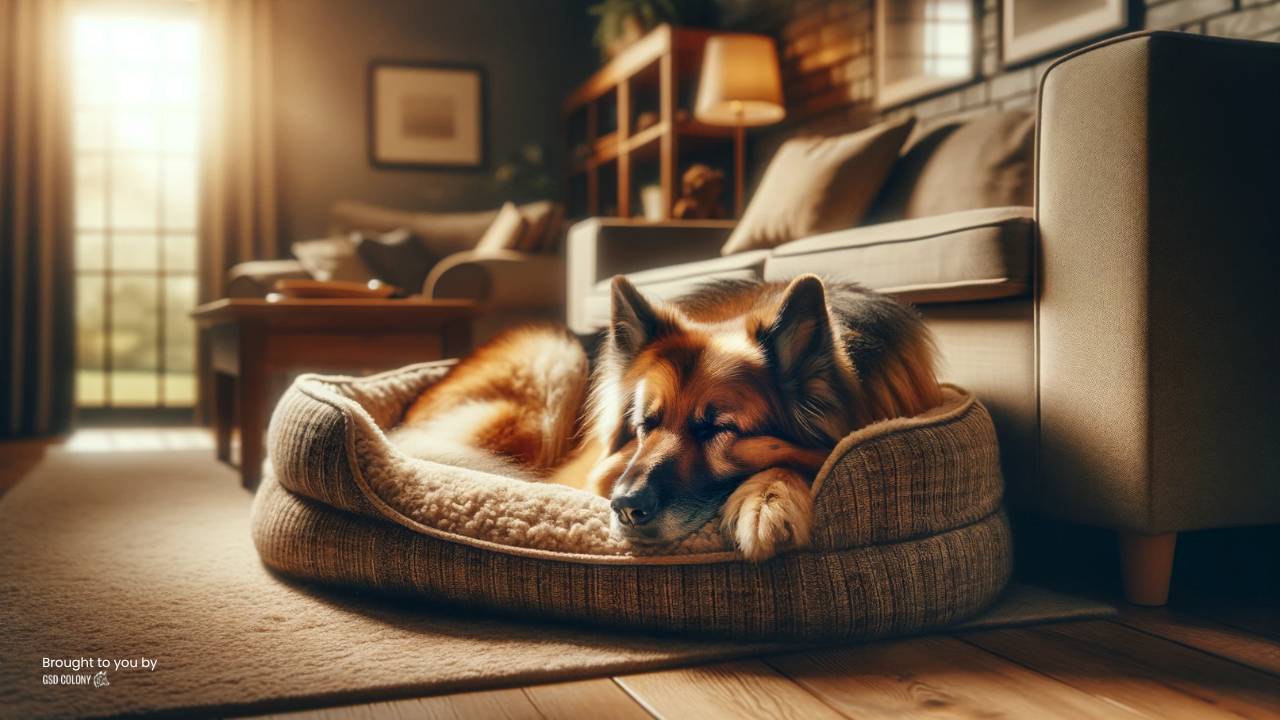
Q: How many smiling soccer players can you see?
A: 0